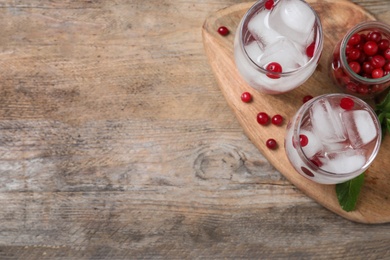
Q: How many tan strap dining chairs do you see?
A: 0